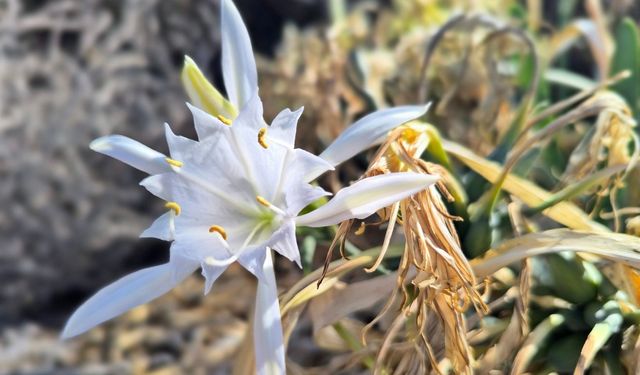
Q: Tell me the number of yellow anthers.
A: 6